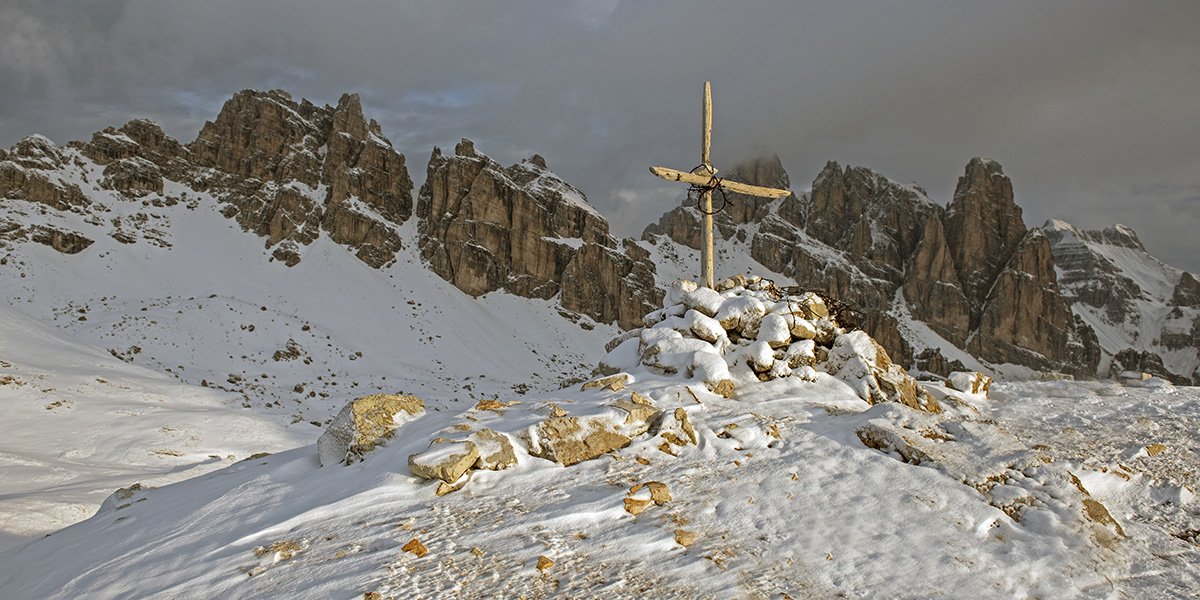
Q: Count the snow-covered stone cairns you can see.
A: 1